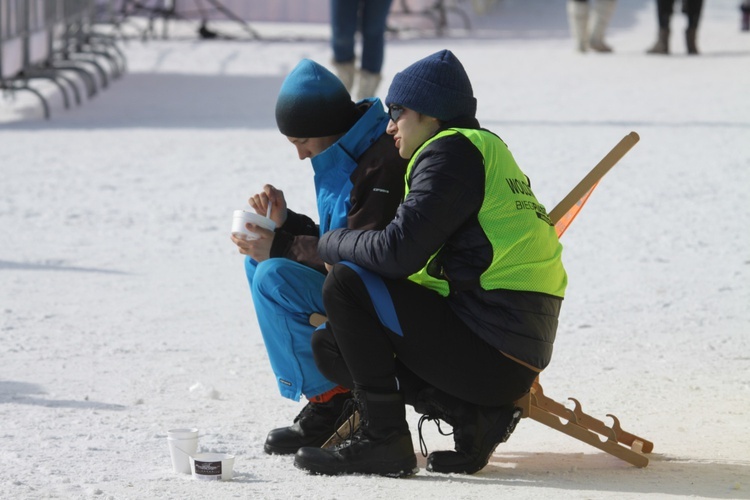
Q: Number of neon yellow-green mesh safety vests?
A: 1